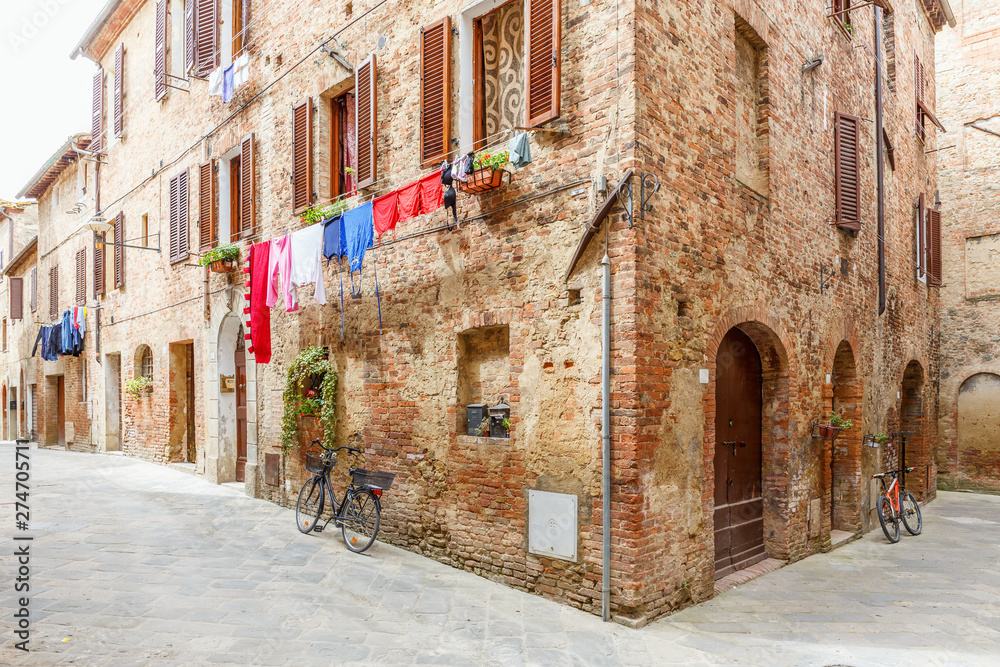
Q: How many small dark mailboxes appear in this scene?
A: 2